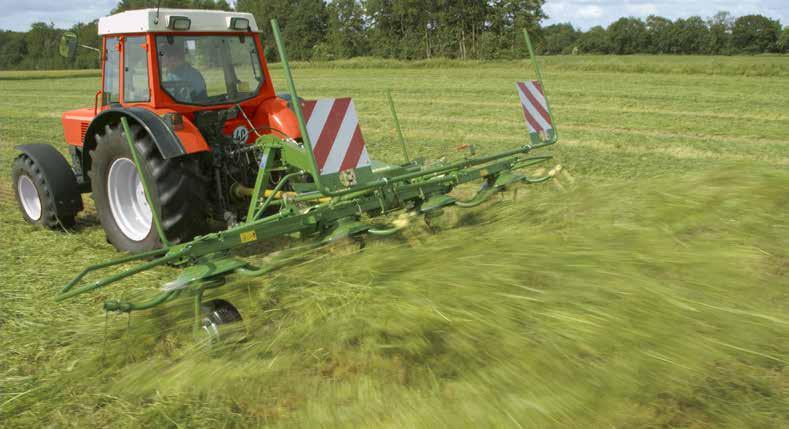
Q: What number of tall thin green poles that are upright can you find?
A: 4